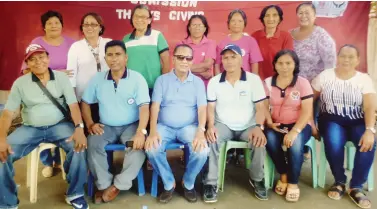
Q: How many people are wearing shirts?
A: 13